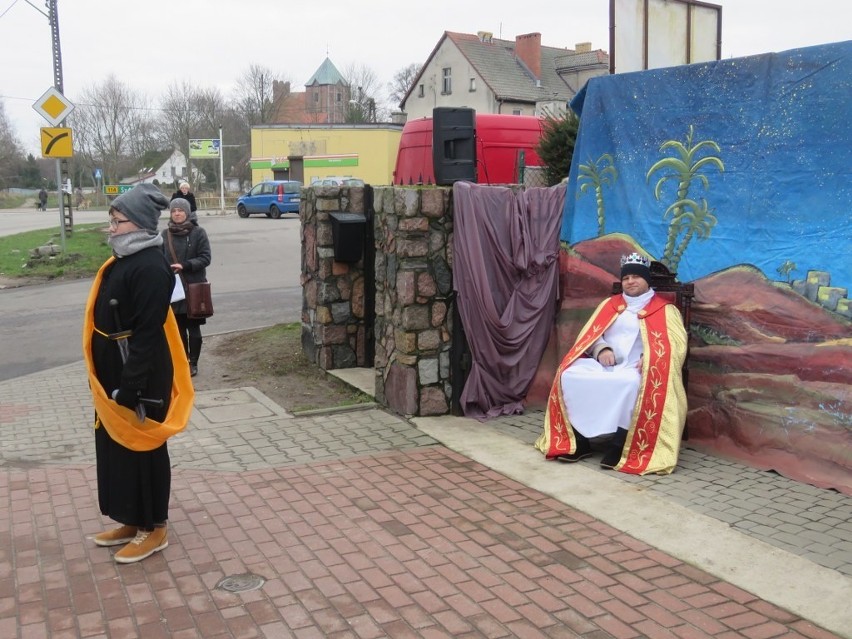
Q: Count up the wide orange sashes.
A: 1